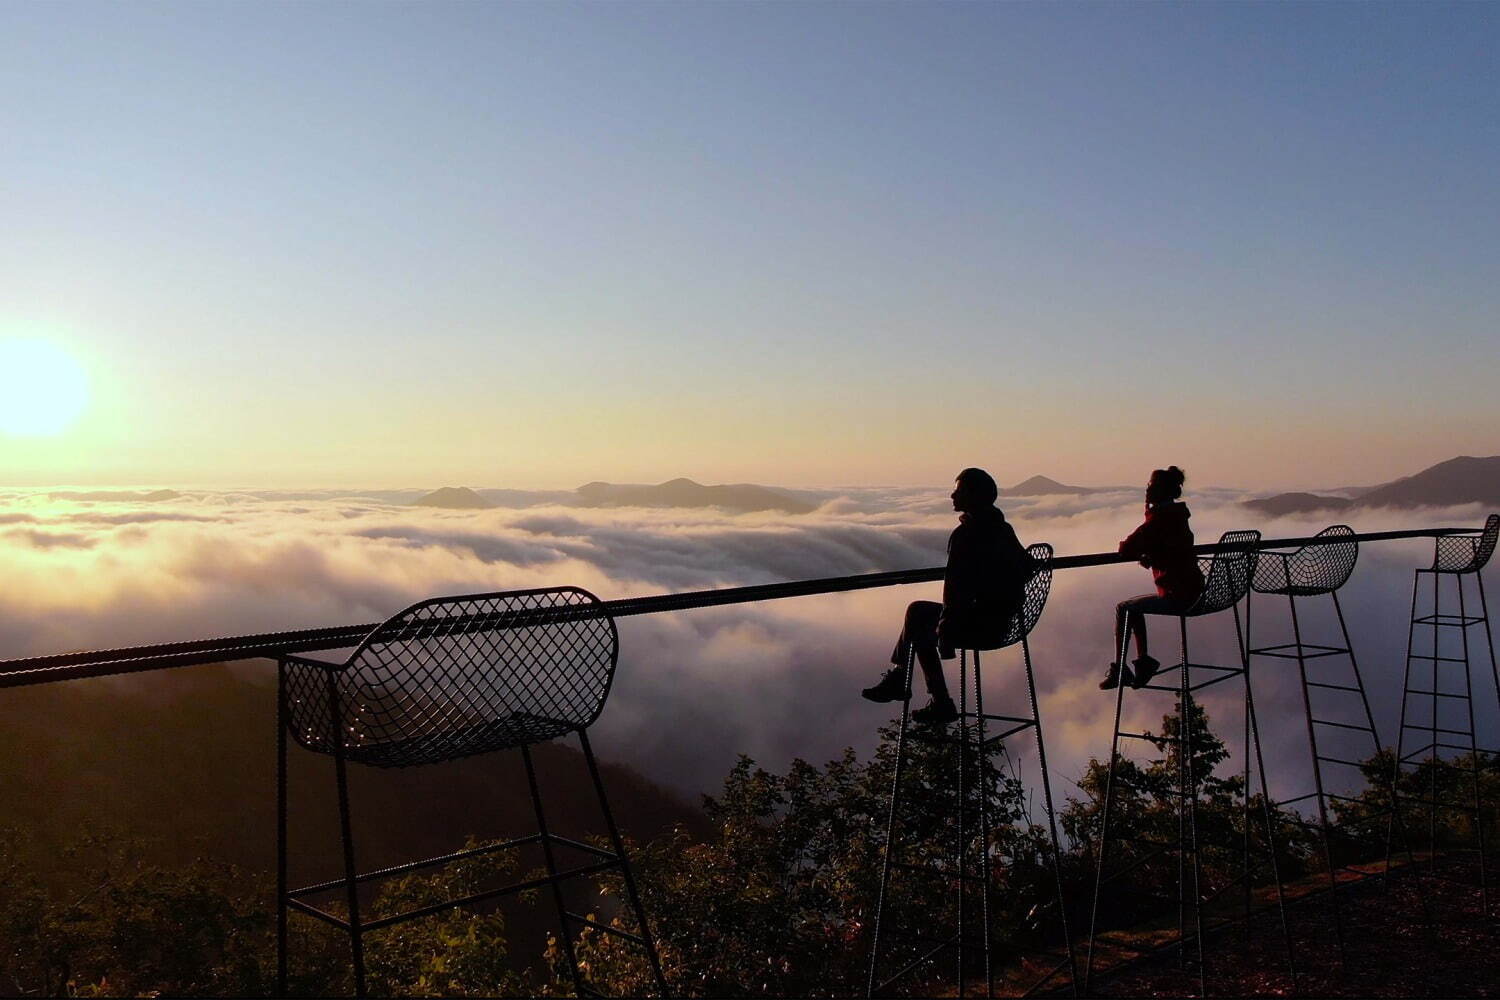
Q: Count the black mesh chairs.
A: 5